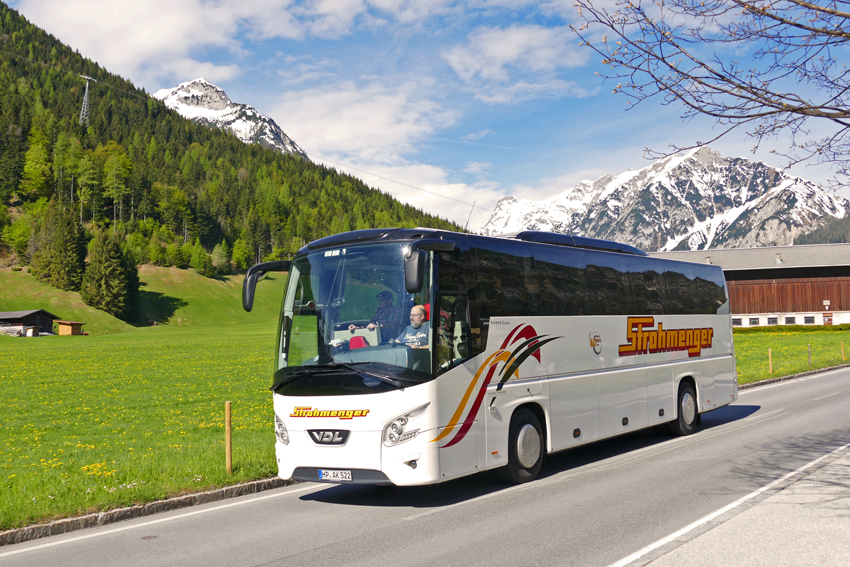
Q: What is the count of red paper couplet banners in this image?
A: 0